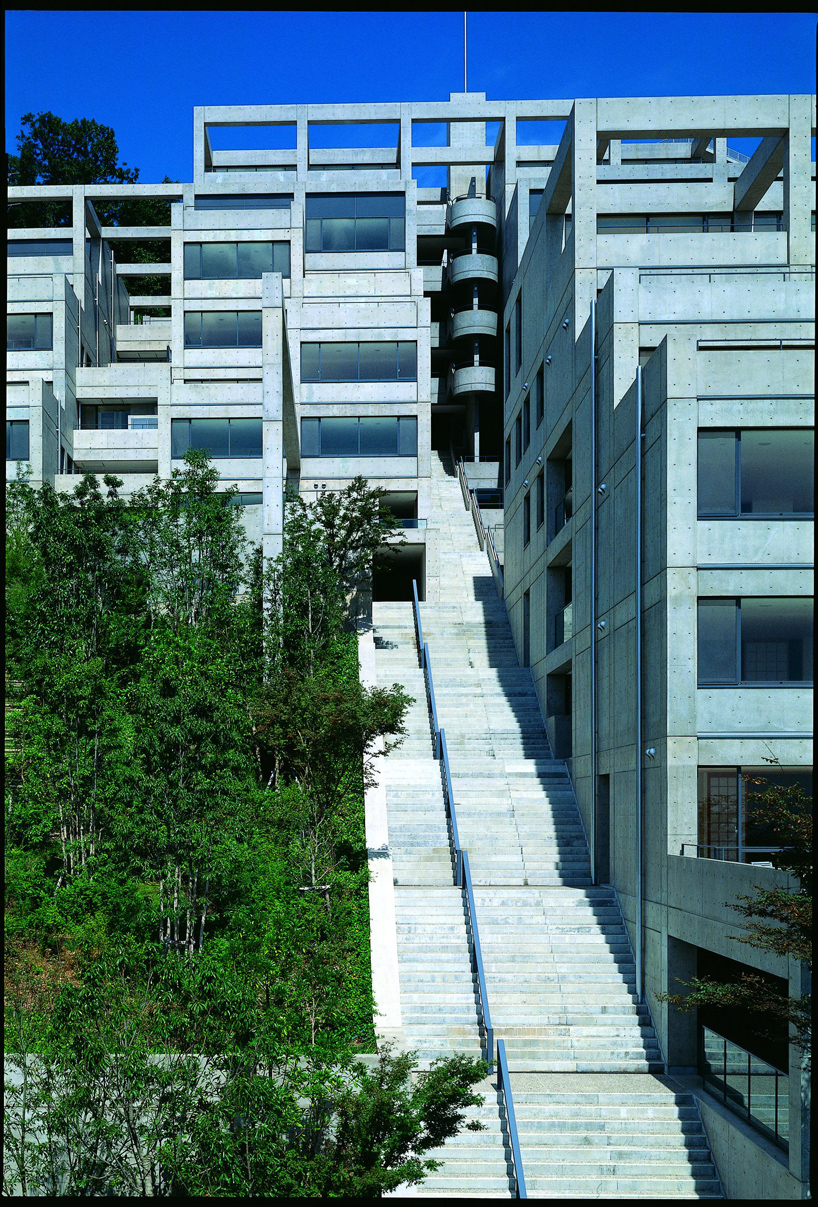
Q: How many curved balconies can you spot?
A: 4